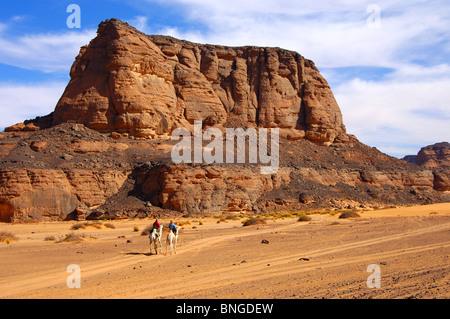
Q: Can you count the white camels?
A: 2